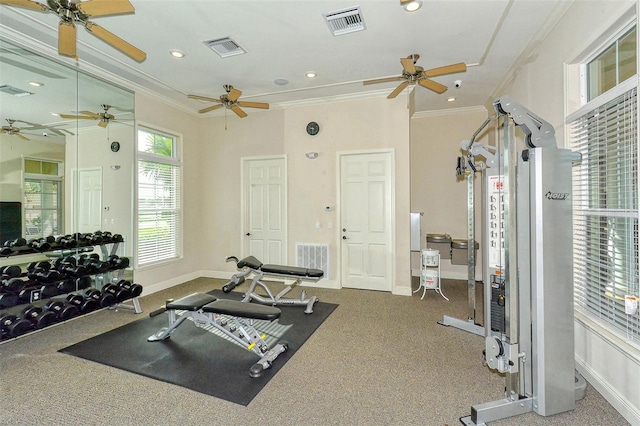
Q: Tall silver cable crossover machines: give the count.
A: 1